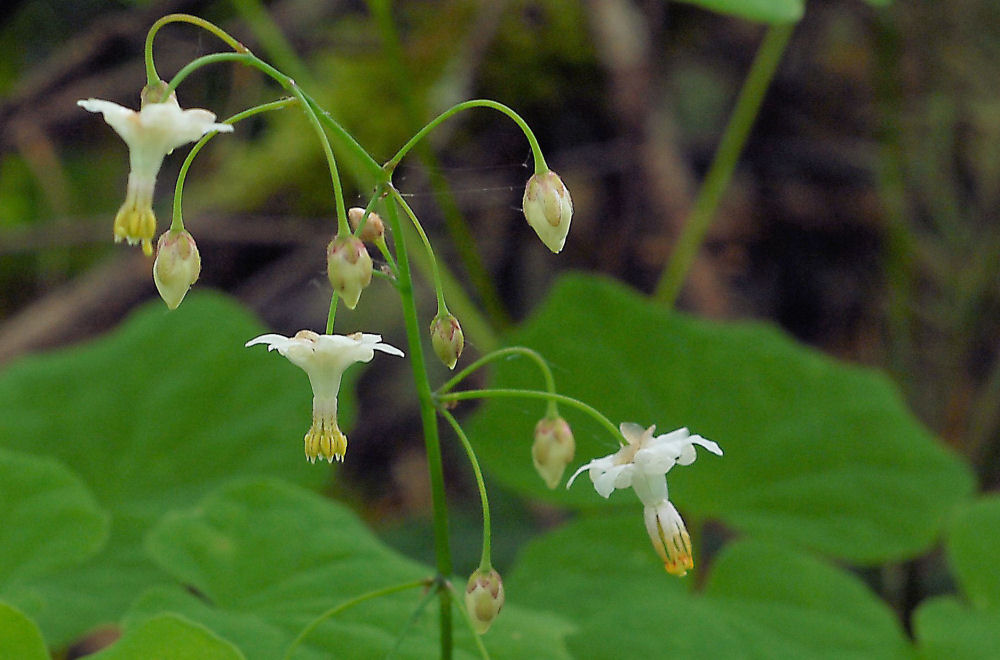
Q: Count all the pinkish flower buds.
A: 7